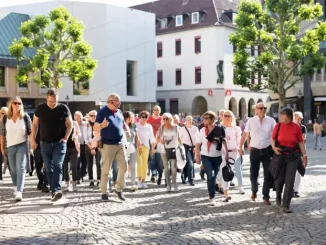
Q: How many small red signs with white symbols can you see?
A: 2